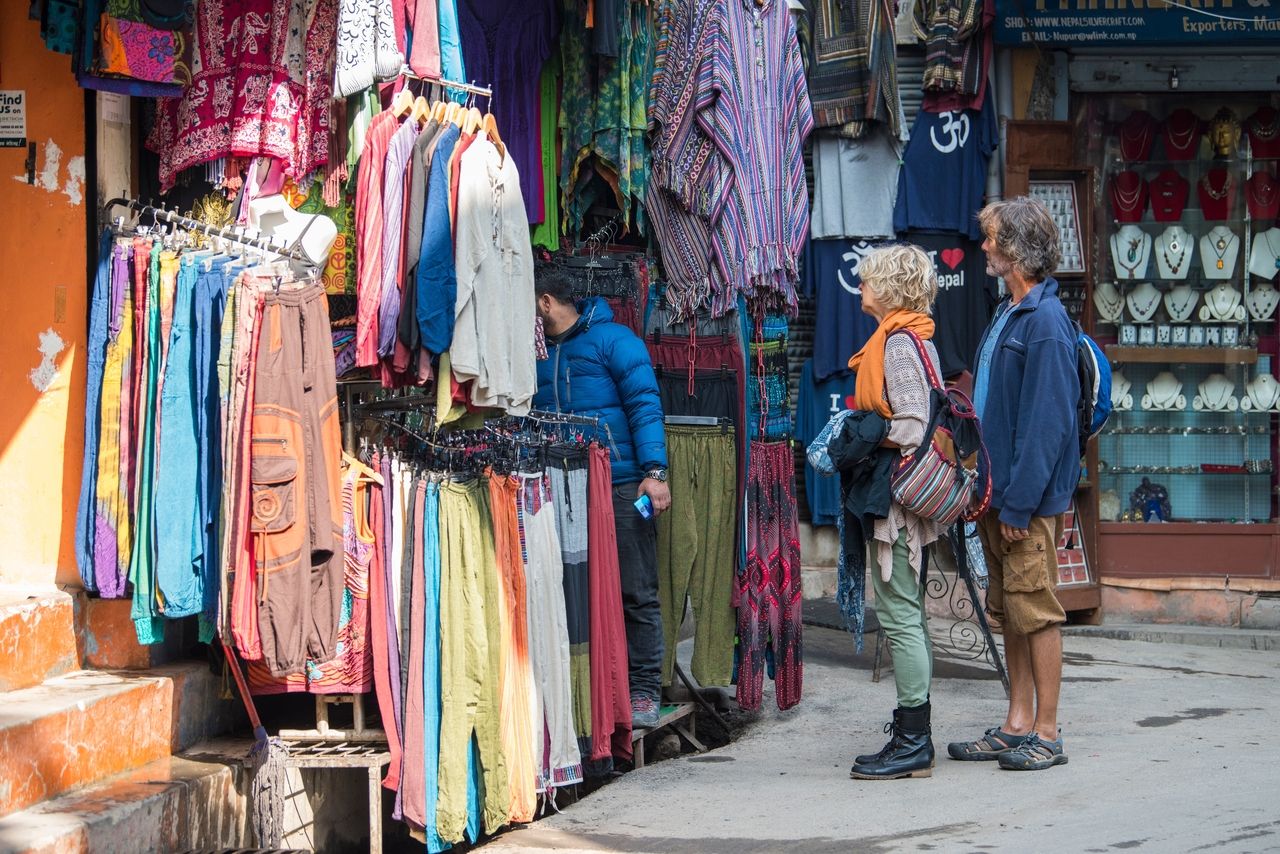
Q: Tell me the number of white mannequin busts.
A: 14